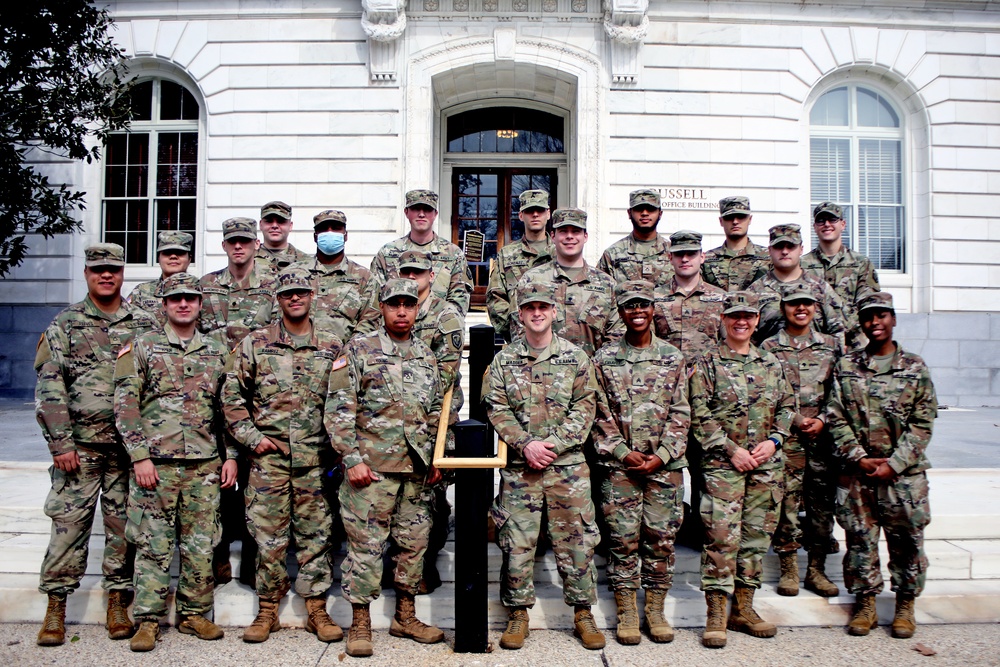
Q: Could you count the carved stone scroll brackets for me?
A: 2